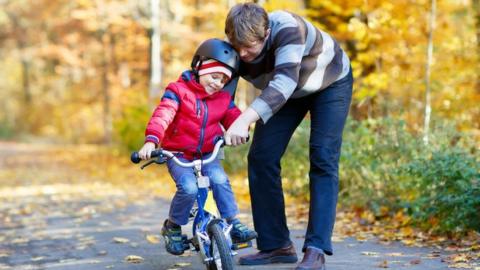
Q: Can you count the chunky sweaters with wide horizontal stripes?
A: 1